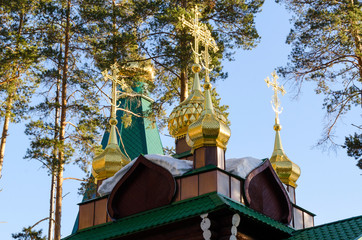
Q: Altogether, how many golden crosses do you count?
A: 4